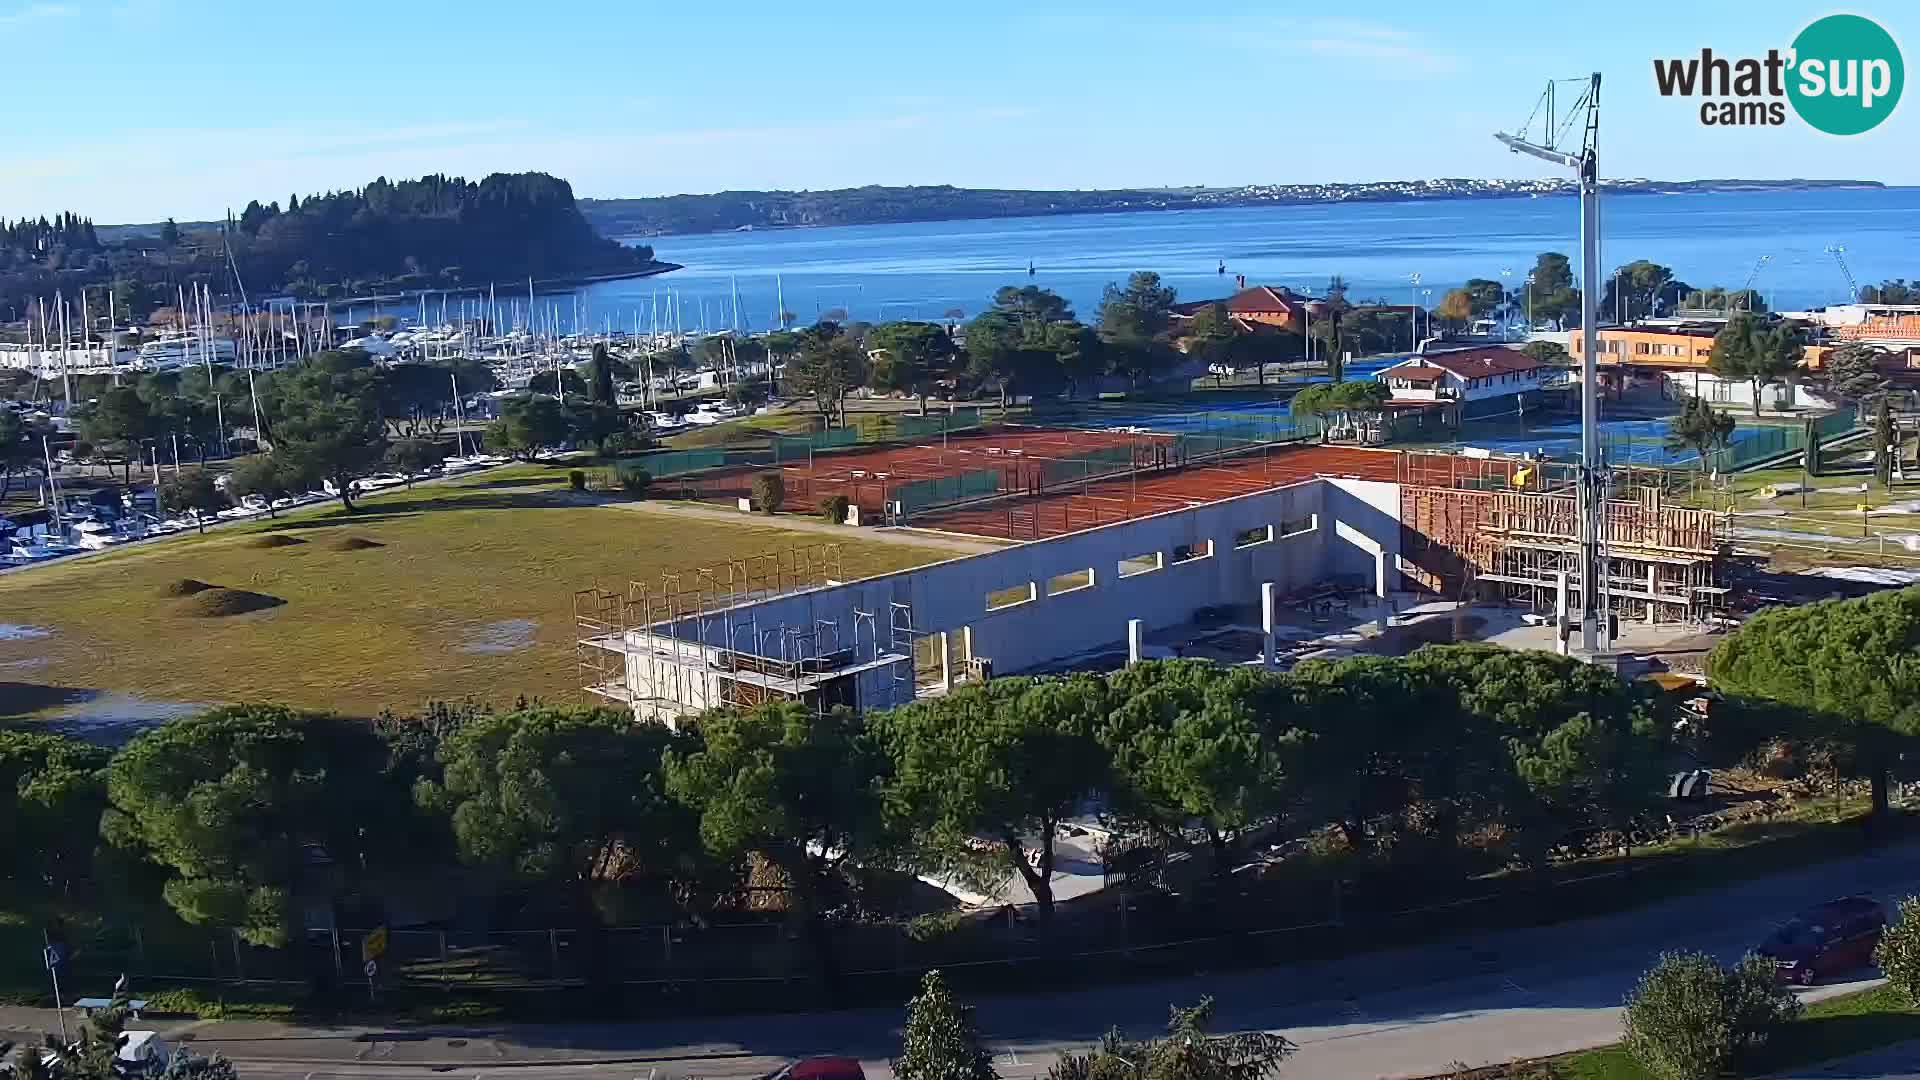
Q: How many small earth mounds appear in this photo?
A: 4